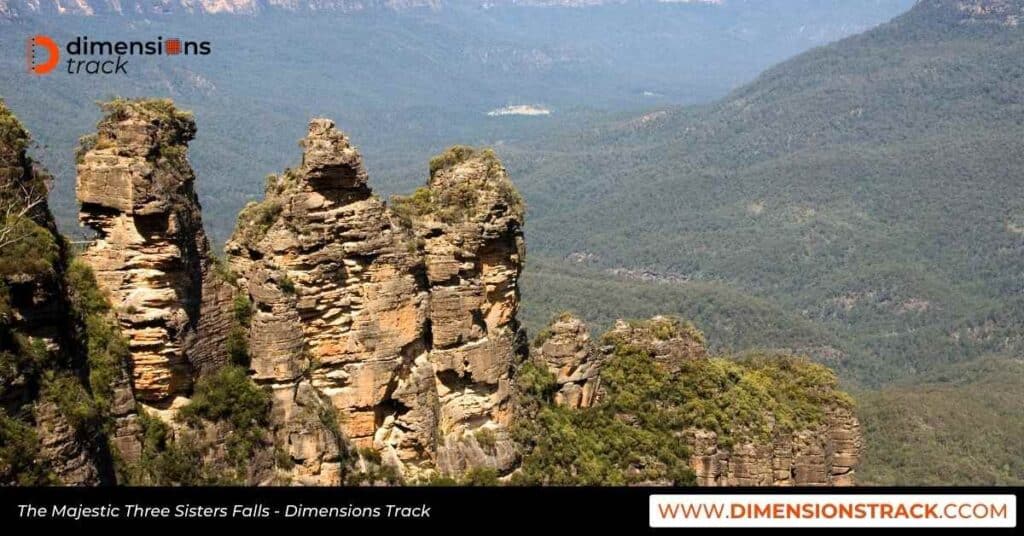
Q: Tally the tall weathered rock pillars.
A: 3